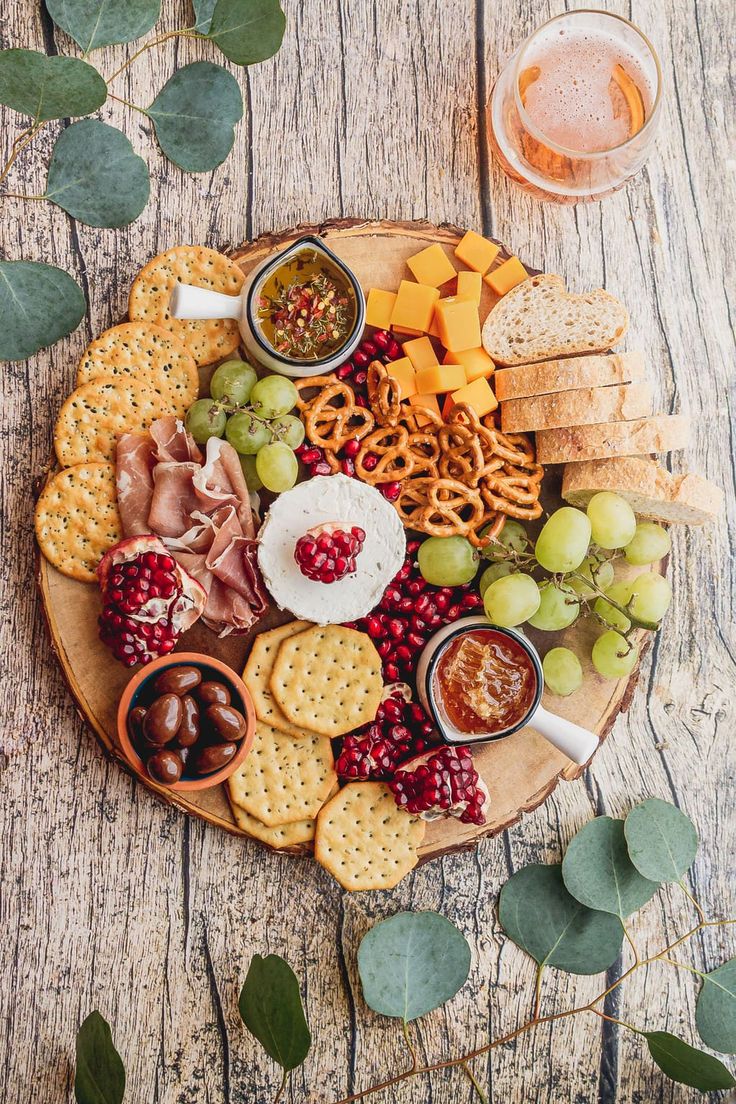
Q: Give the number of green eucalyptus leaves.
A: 15